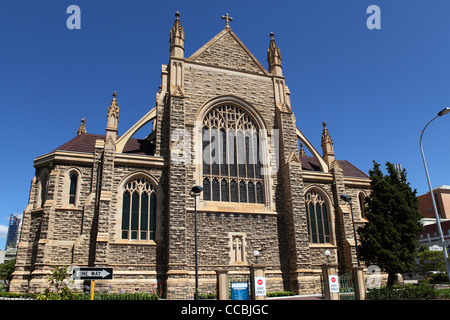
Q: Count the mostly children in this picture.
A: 0